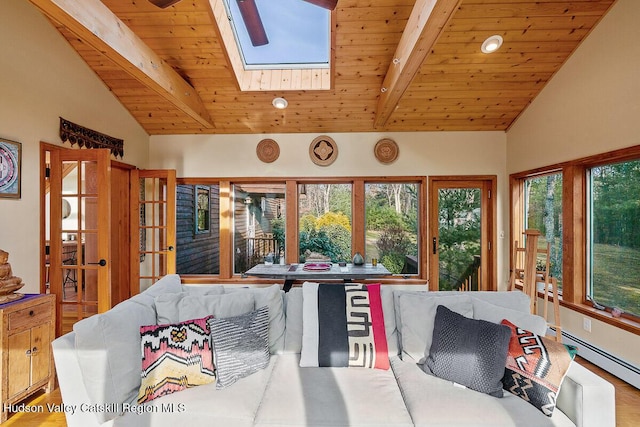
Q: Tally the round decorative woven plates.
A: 3